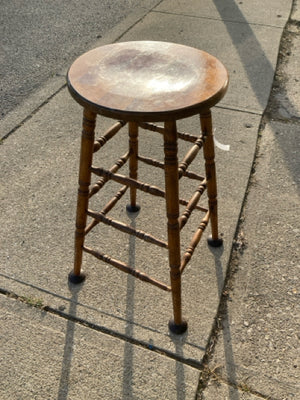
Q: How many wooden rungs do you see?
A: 12